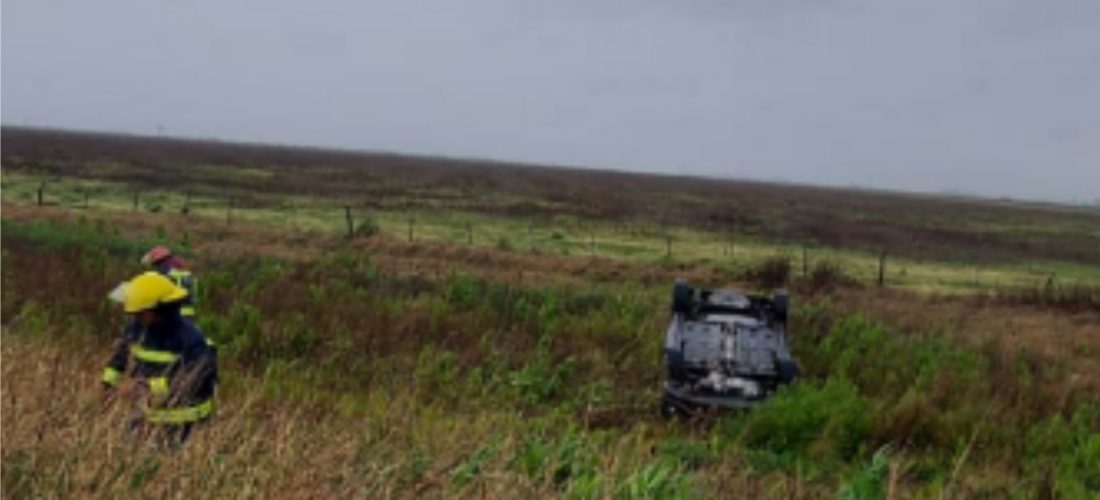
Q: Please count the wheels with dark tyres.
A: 4